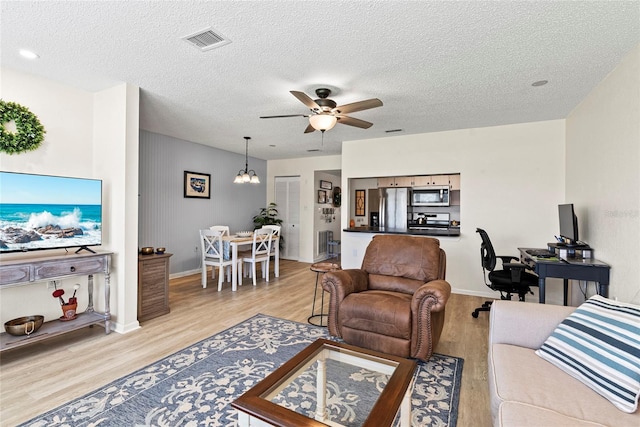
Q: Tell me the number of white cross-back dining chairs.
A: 4